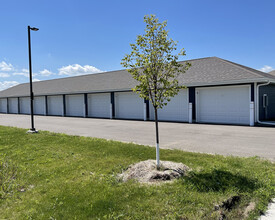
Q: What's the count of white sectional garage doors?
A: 10